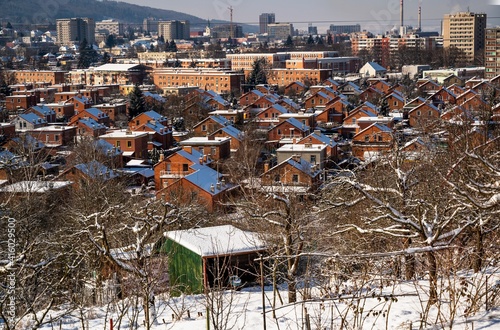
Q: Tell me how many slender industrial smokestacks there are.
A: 2